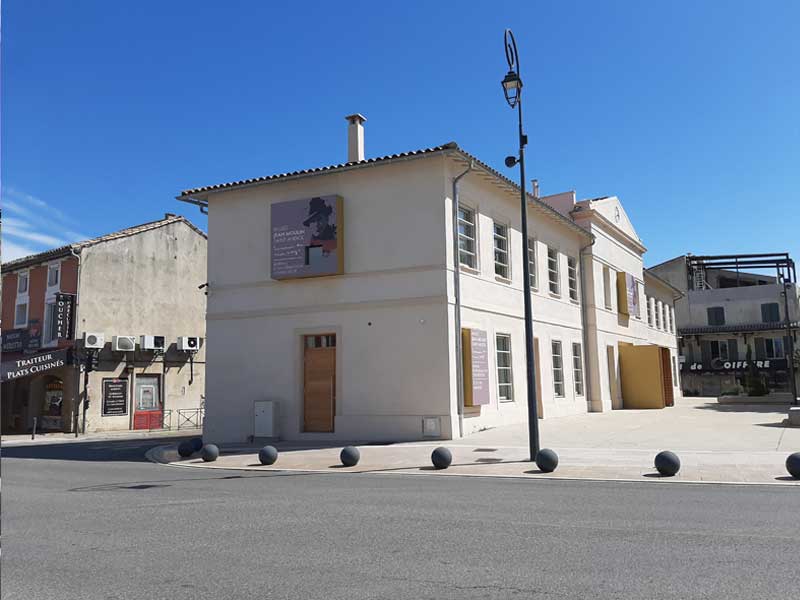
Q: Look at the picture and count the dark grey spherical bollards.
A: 9